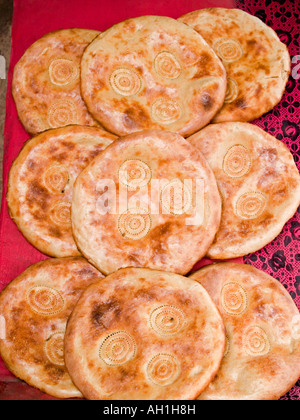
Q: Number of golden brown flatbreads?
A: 9